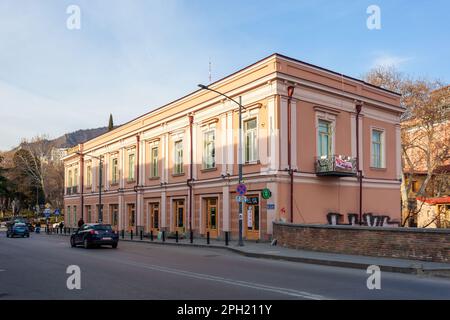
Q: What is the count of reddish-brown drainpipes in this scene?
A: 5